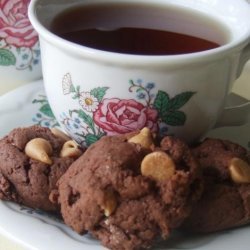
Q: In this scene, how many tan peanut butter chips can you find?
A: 7